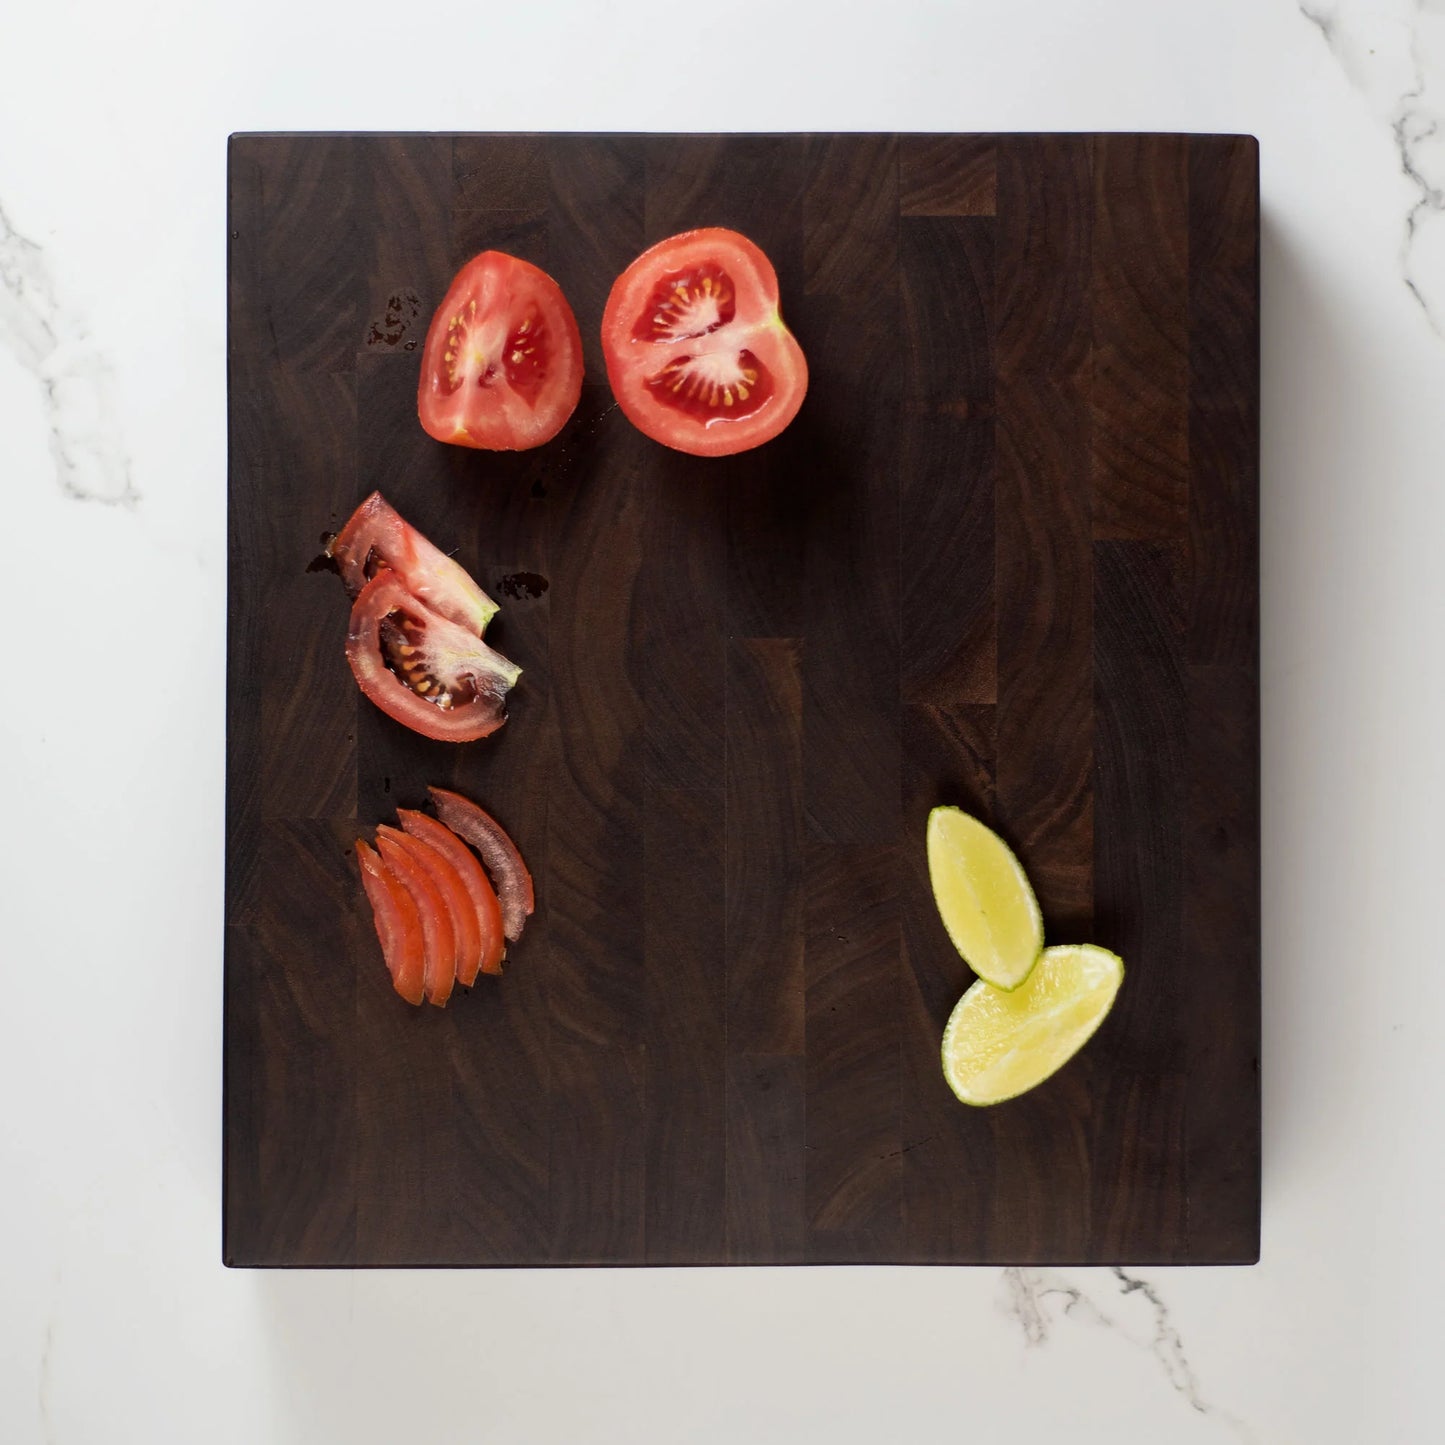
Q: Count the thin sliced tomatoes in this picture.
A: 5